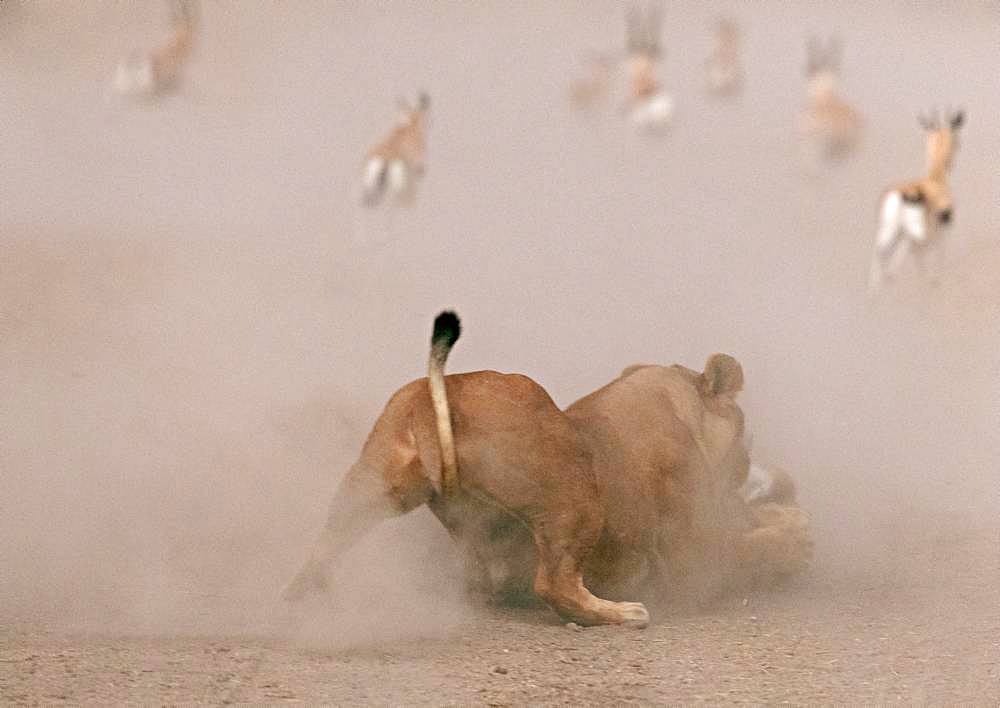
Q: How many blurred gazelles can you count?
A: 7